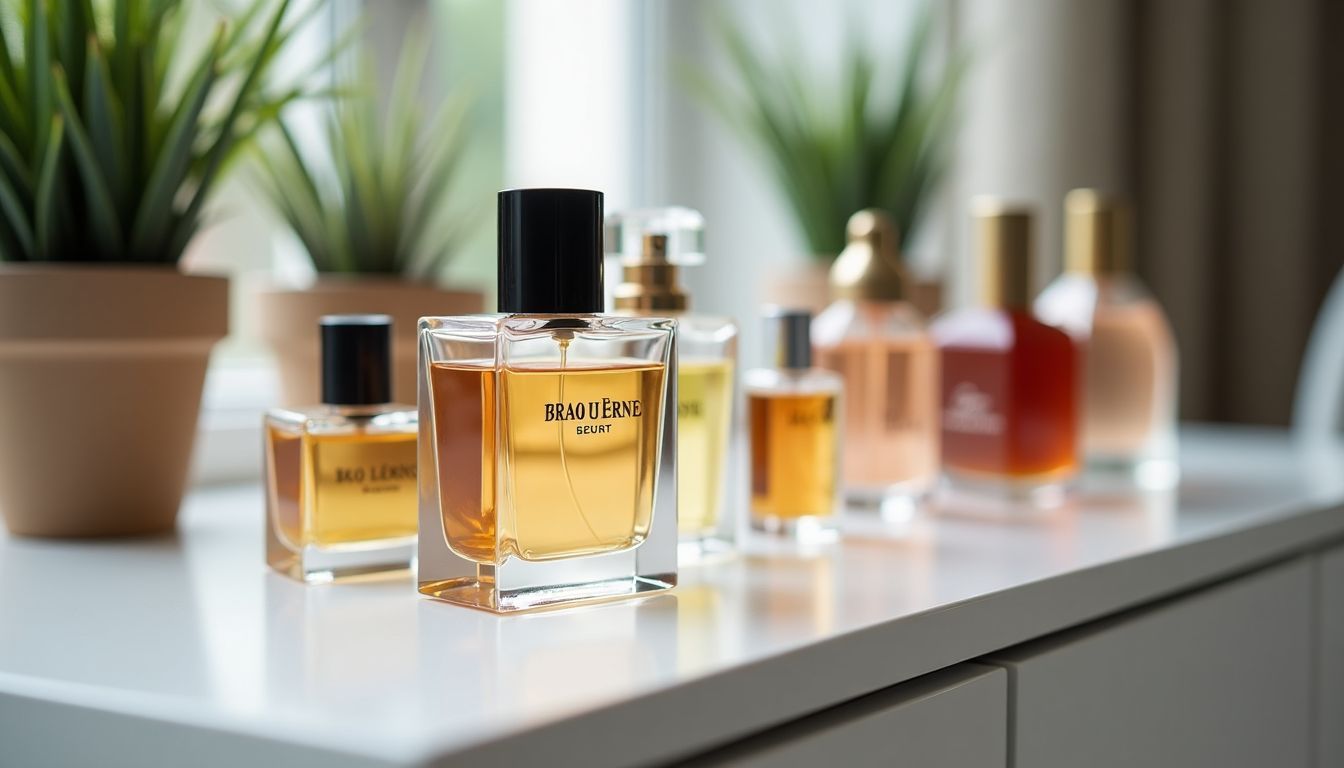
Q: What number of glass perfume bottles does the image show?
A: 7